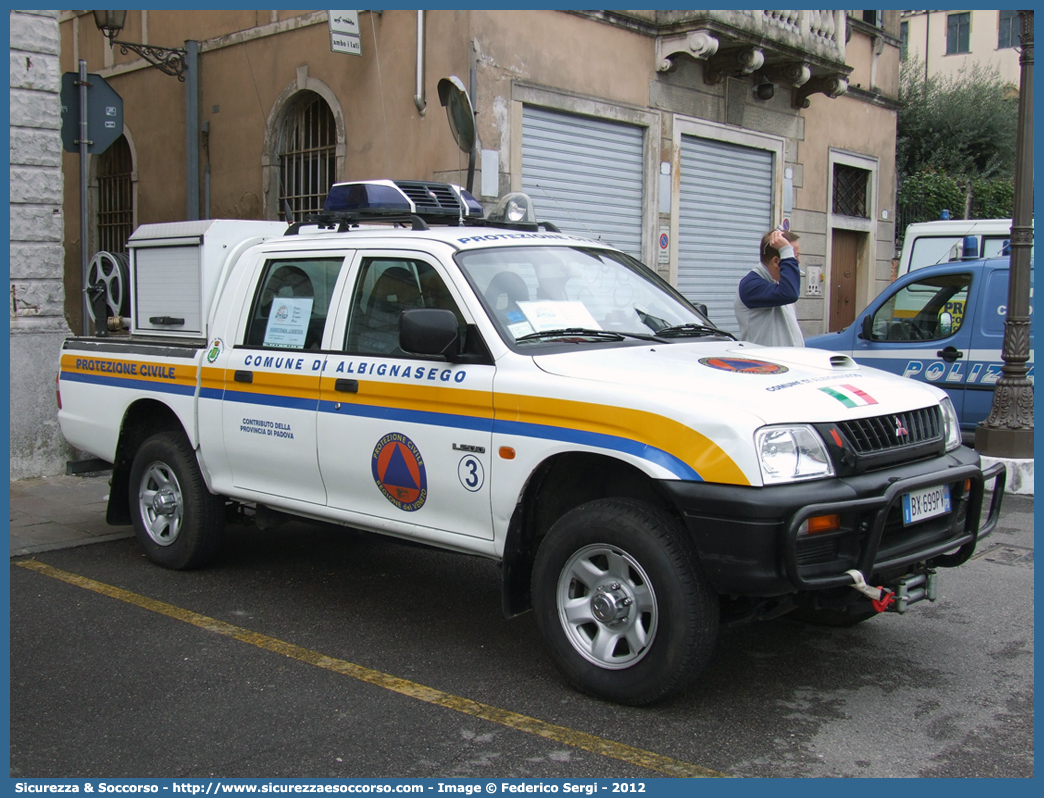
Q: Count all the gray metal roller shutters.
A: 2